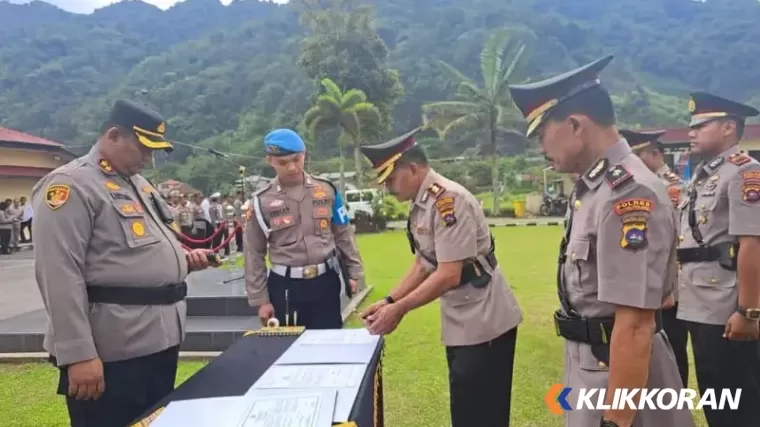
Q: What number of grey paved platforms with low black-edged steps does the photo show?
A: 1